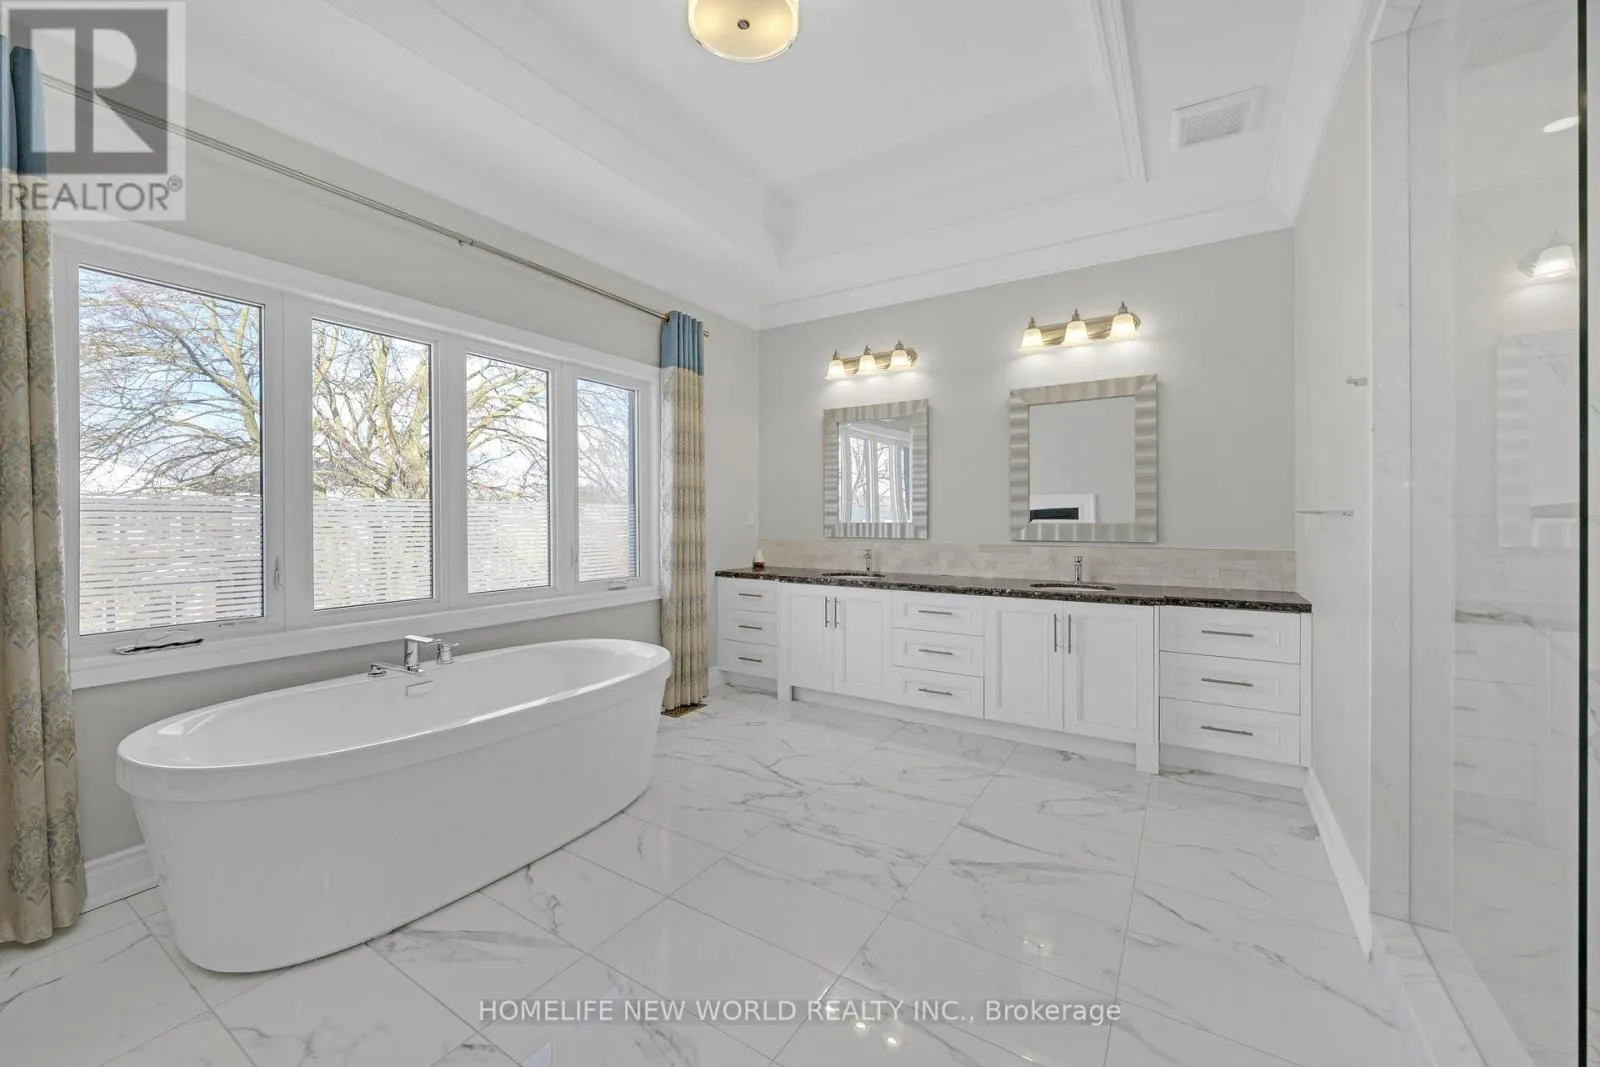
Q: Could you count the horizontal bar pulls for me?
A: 9